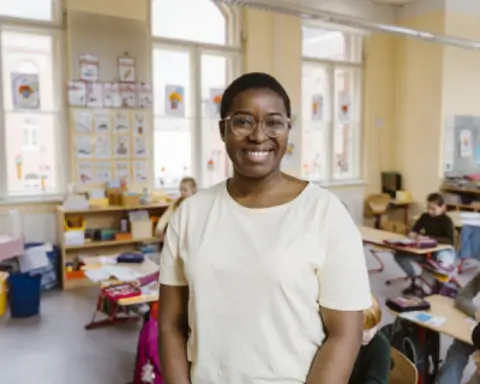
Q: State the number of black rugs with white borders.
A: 0